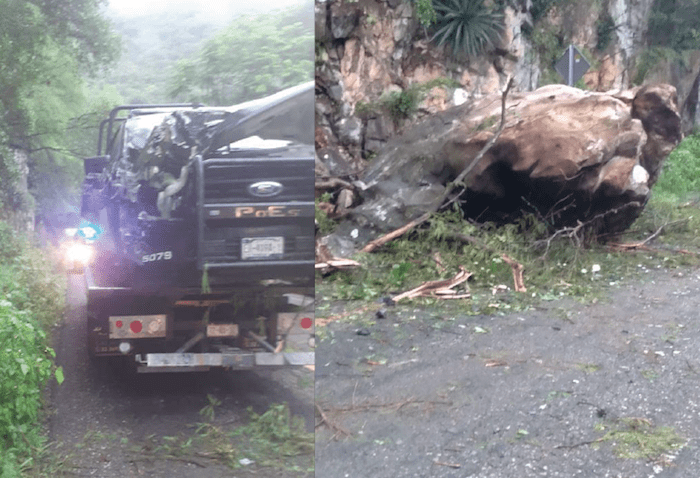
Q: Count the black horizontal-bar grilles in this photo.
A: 1